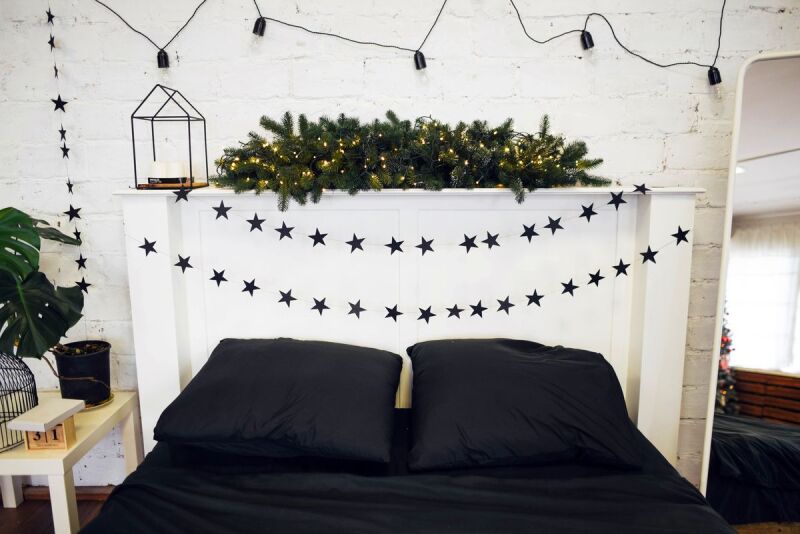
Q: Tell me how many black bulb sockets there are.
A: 5